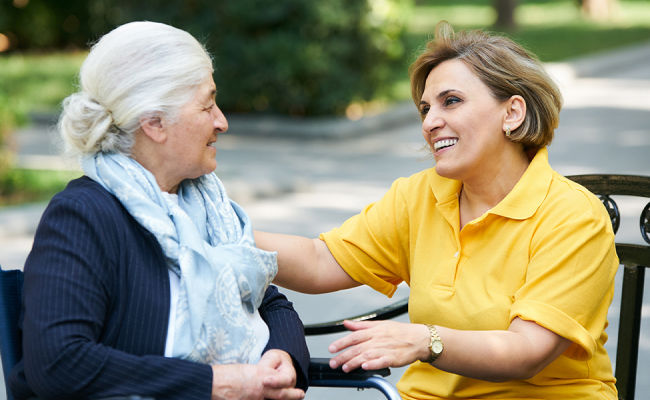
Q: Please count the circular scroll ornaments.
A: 2